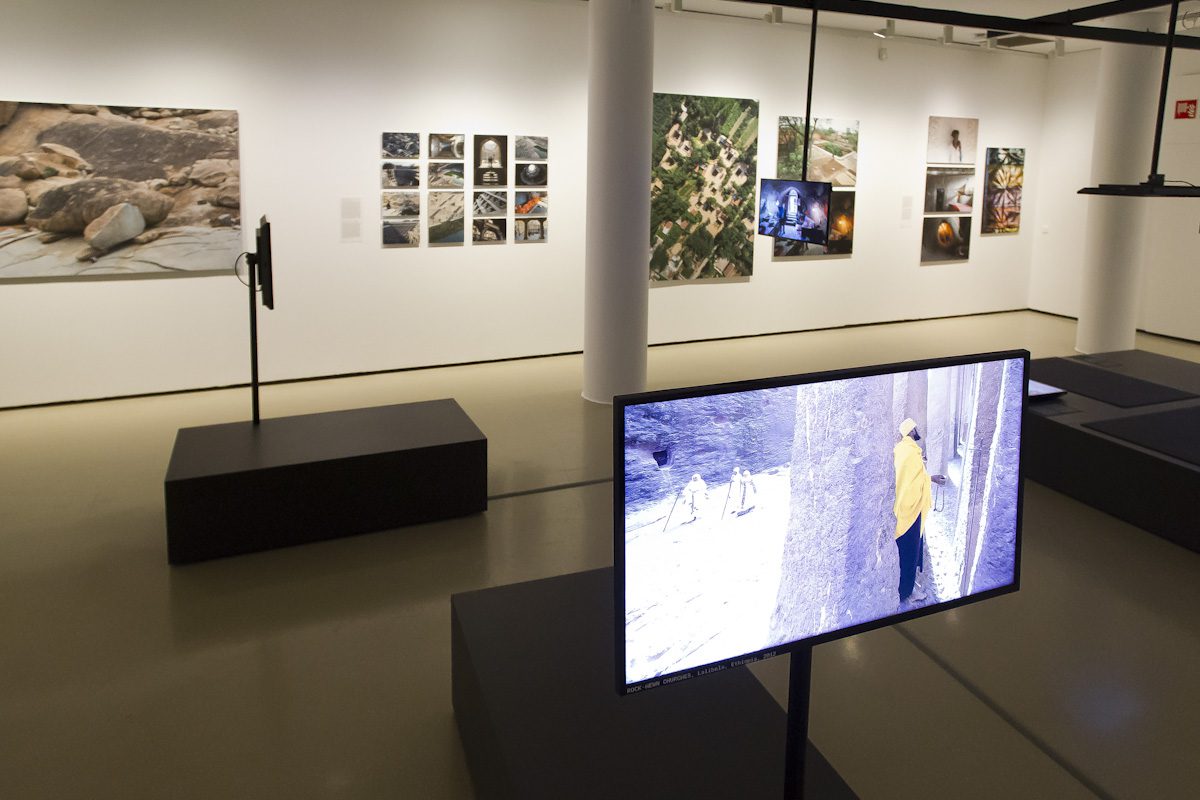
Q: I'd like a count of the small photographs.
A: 14